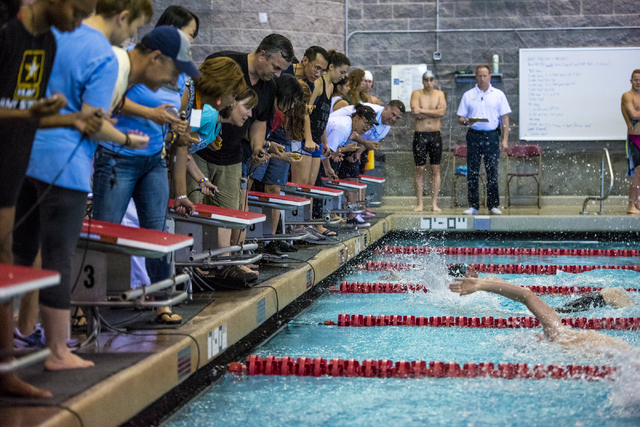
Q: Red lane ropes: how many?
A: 5